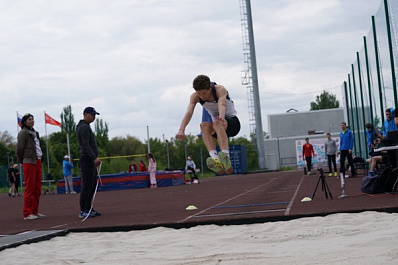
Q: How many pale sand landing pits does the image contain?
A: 1